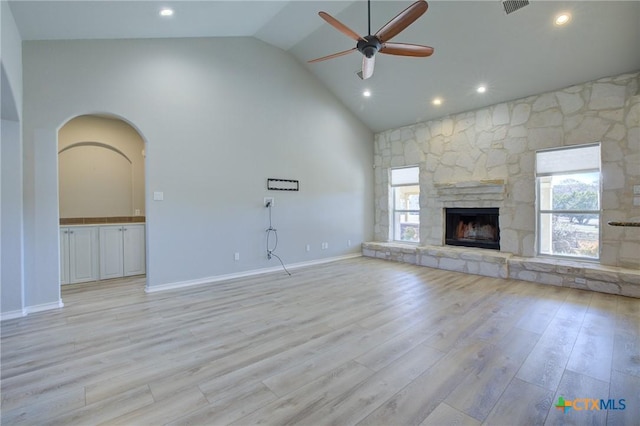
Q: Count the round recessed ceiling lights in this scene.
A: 5